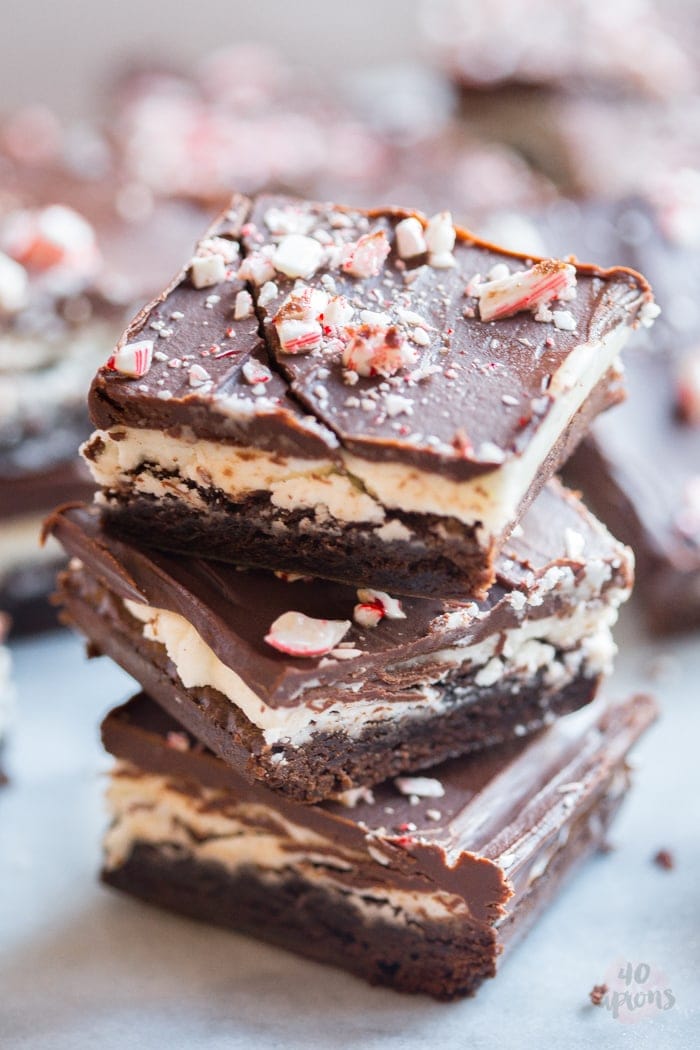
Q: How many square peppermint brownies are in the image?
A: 3